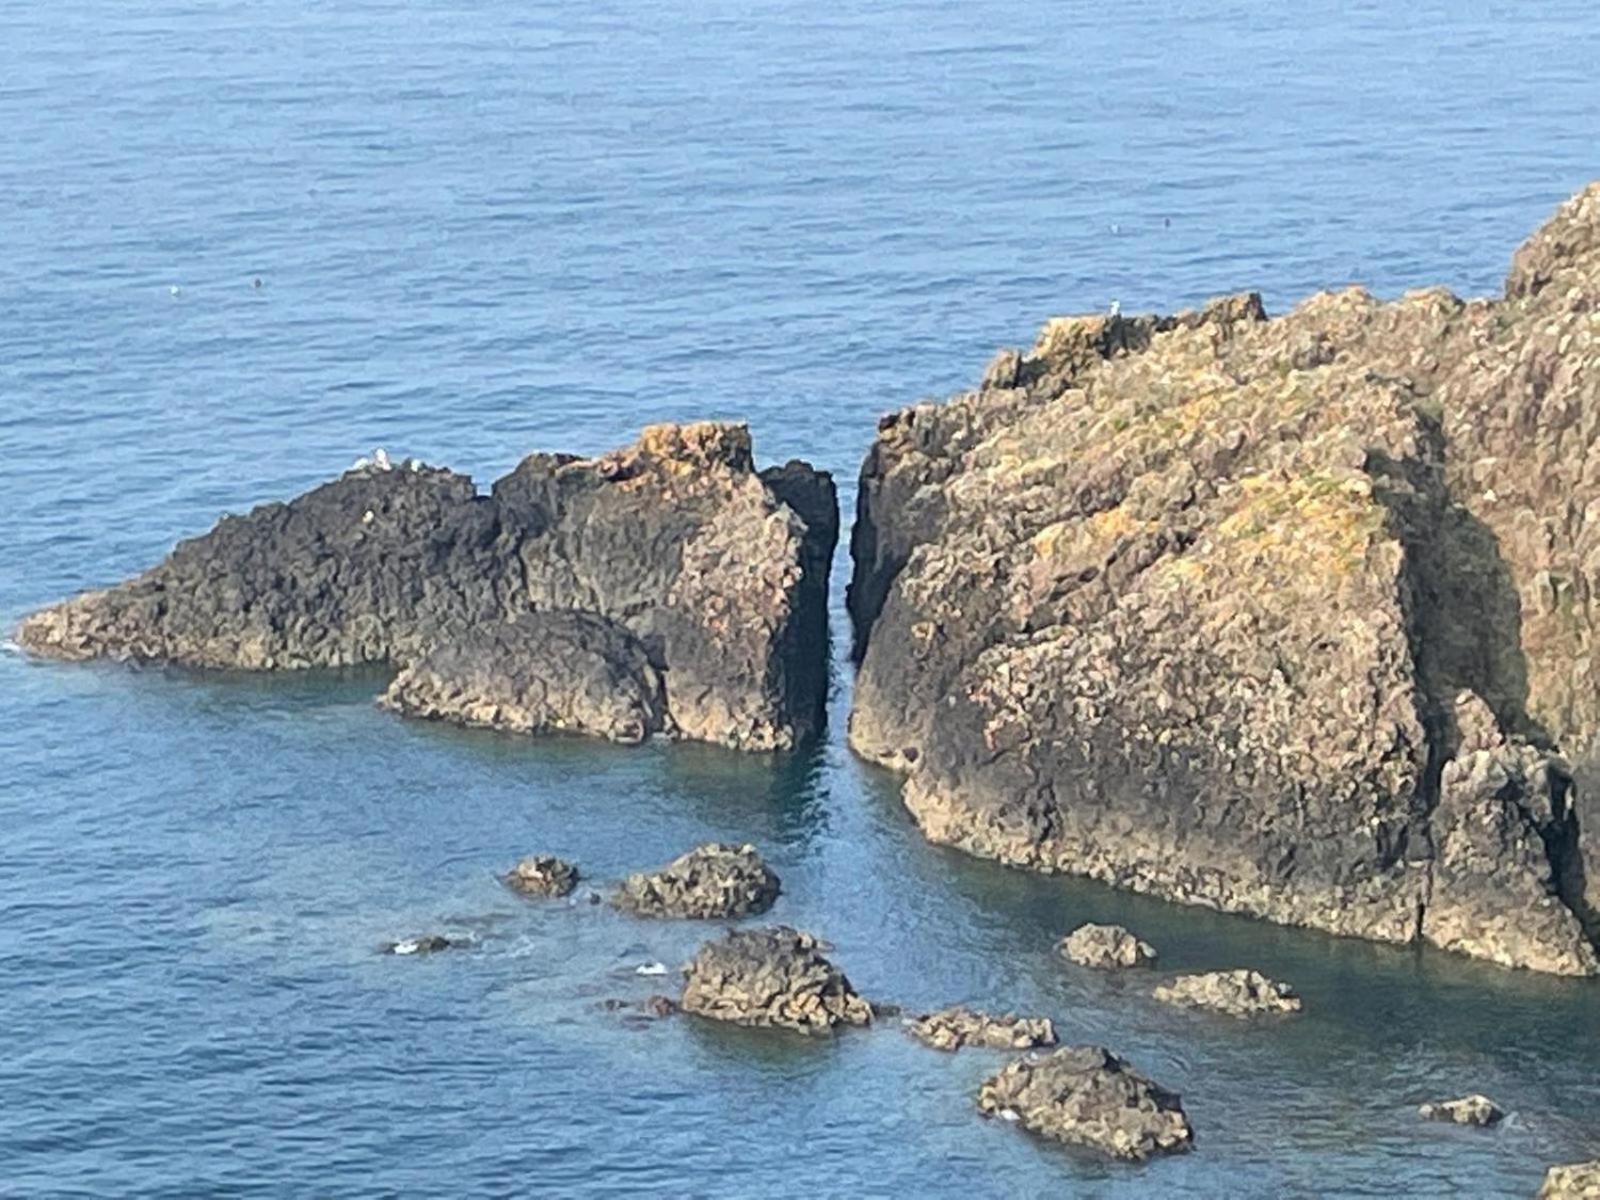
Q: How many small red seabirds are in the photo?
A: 0